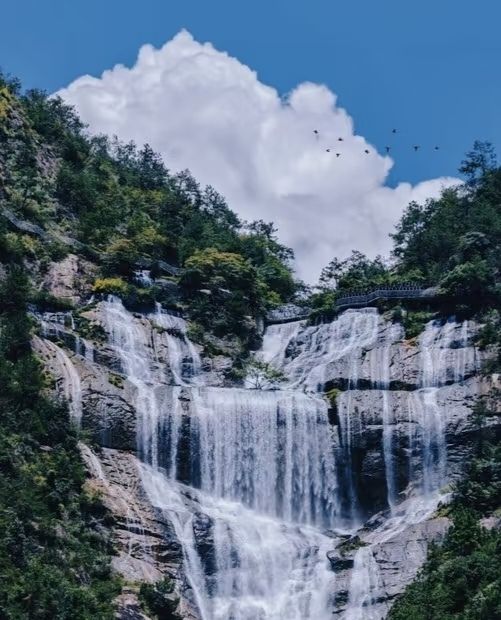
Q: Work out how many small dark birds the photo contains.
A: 9